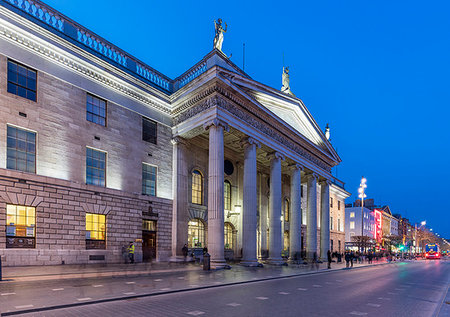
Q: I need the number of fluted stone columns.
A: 6